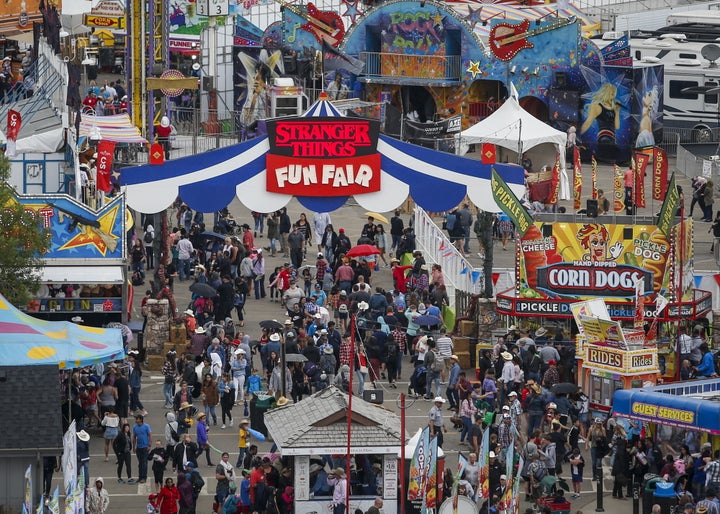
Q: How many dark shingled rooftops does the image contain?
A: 1